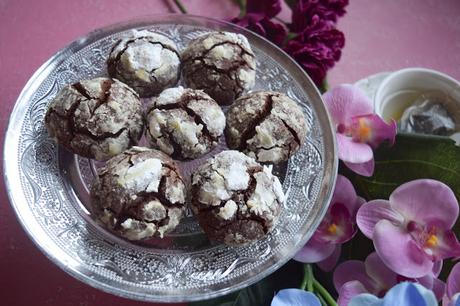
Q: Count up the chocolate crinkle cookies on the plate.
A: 7